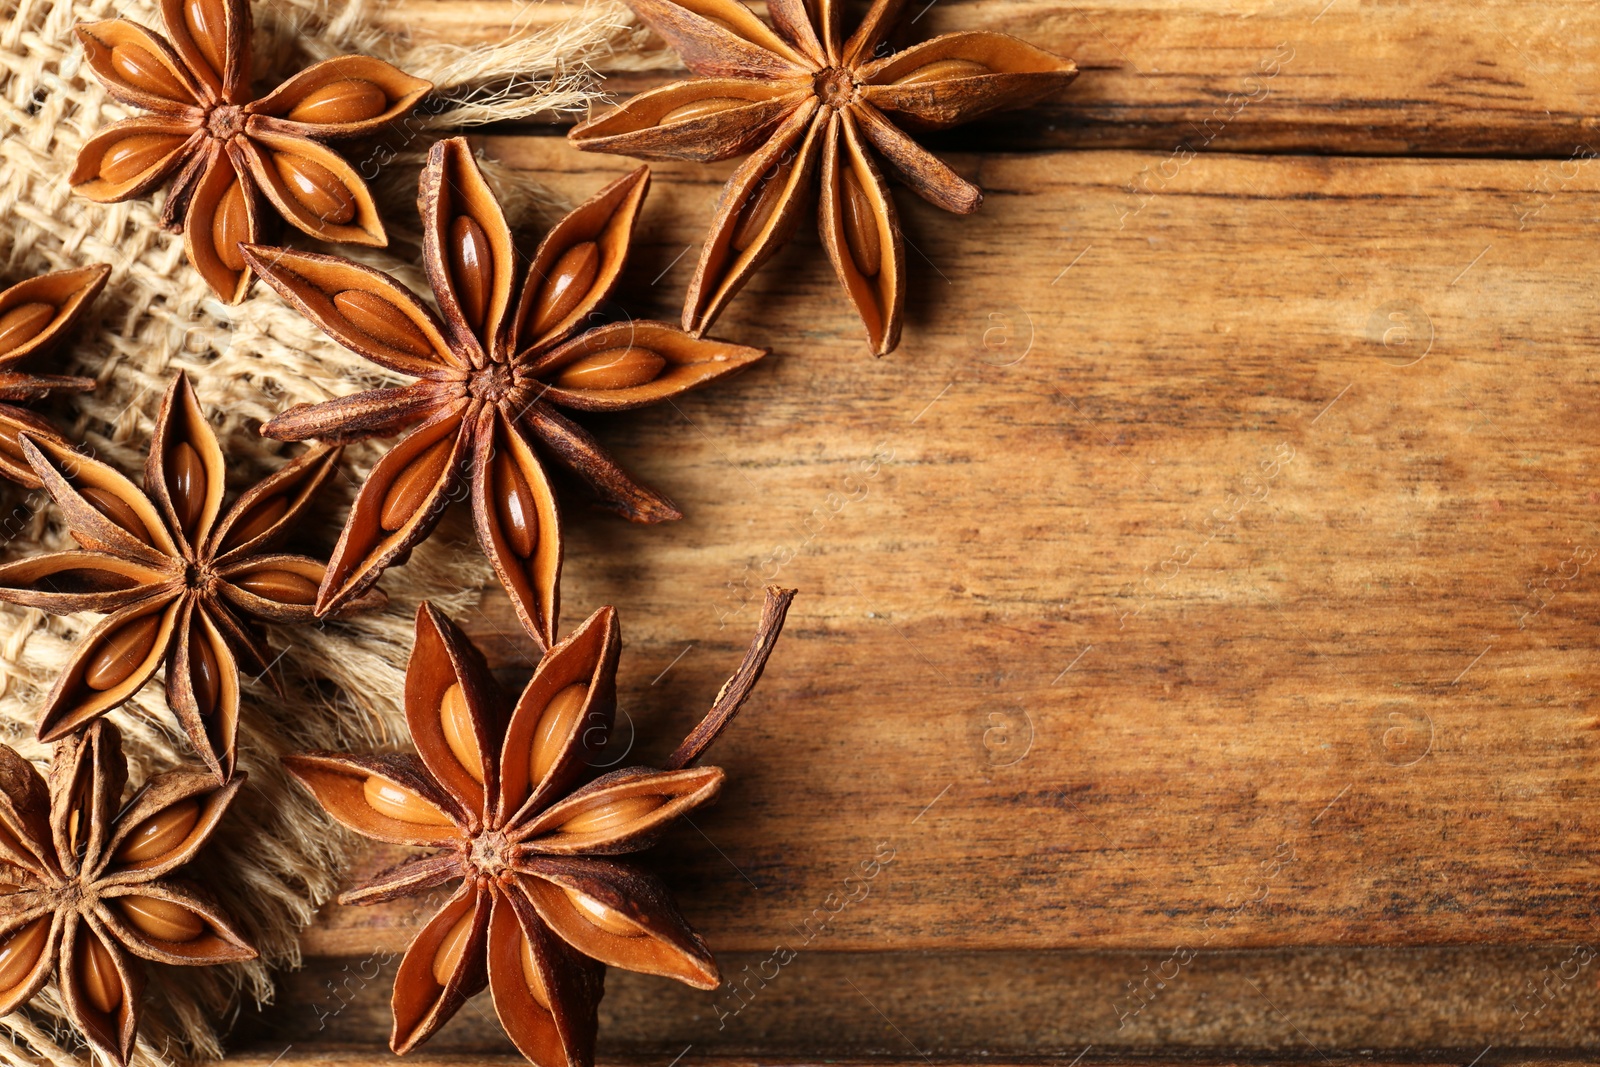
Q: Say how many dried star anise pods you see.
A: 7